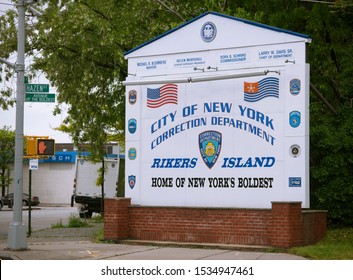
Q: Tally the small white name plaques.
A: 4